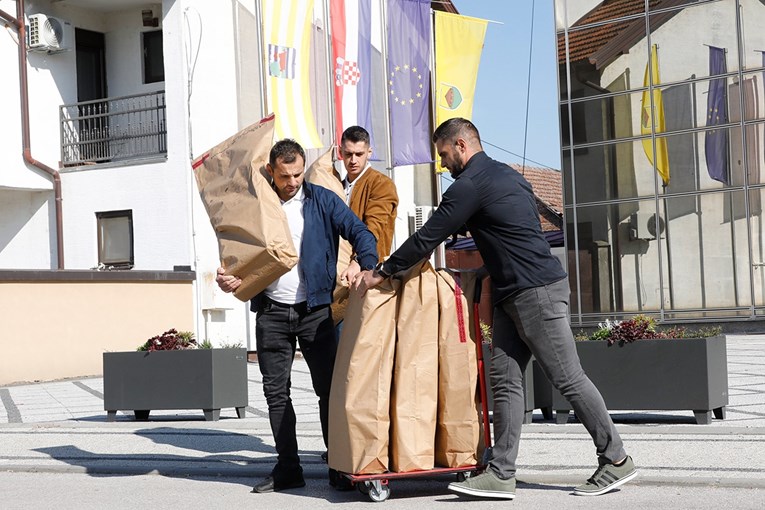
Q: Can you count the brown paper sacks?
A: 5